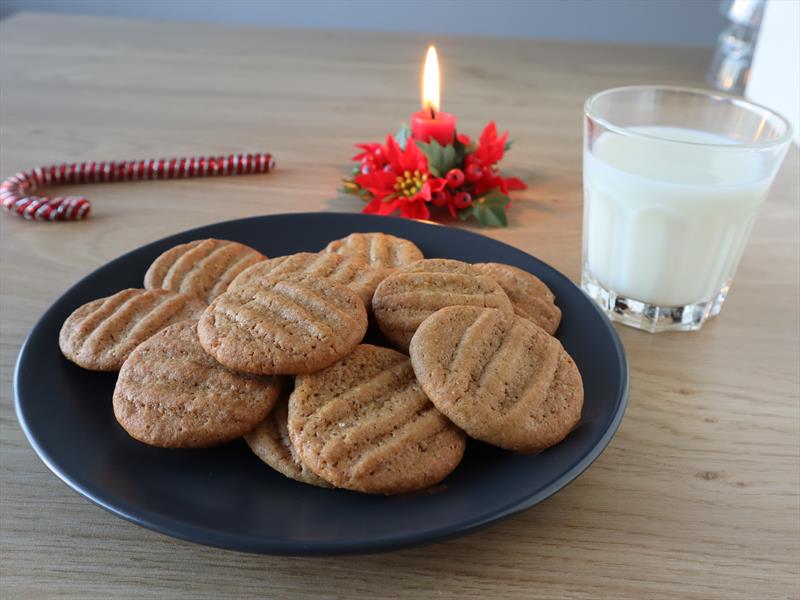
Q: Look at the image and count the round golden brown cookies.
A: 11